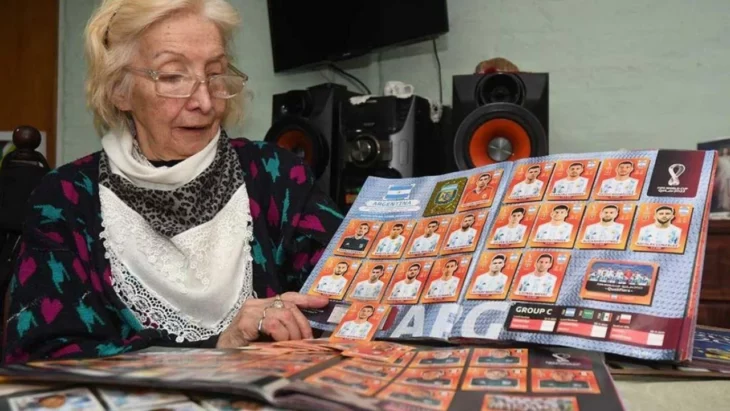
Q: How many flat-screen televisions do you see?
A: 1